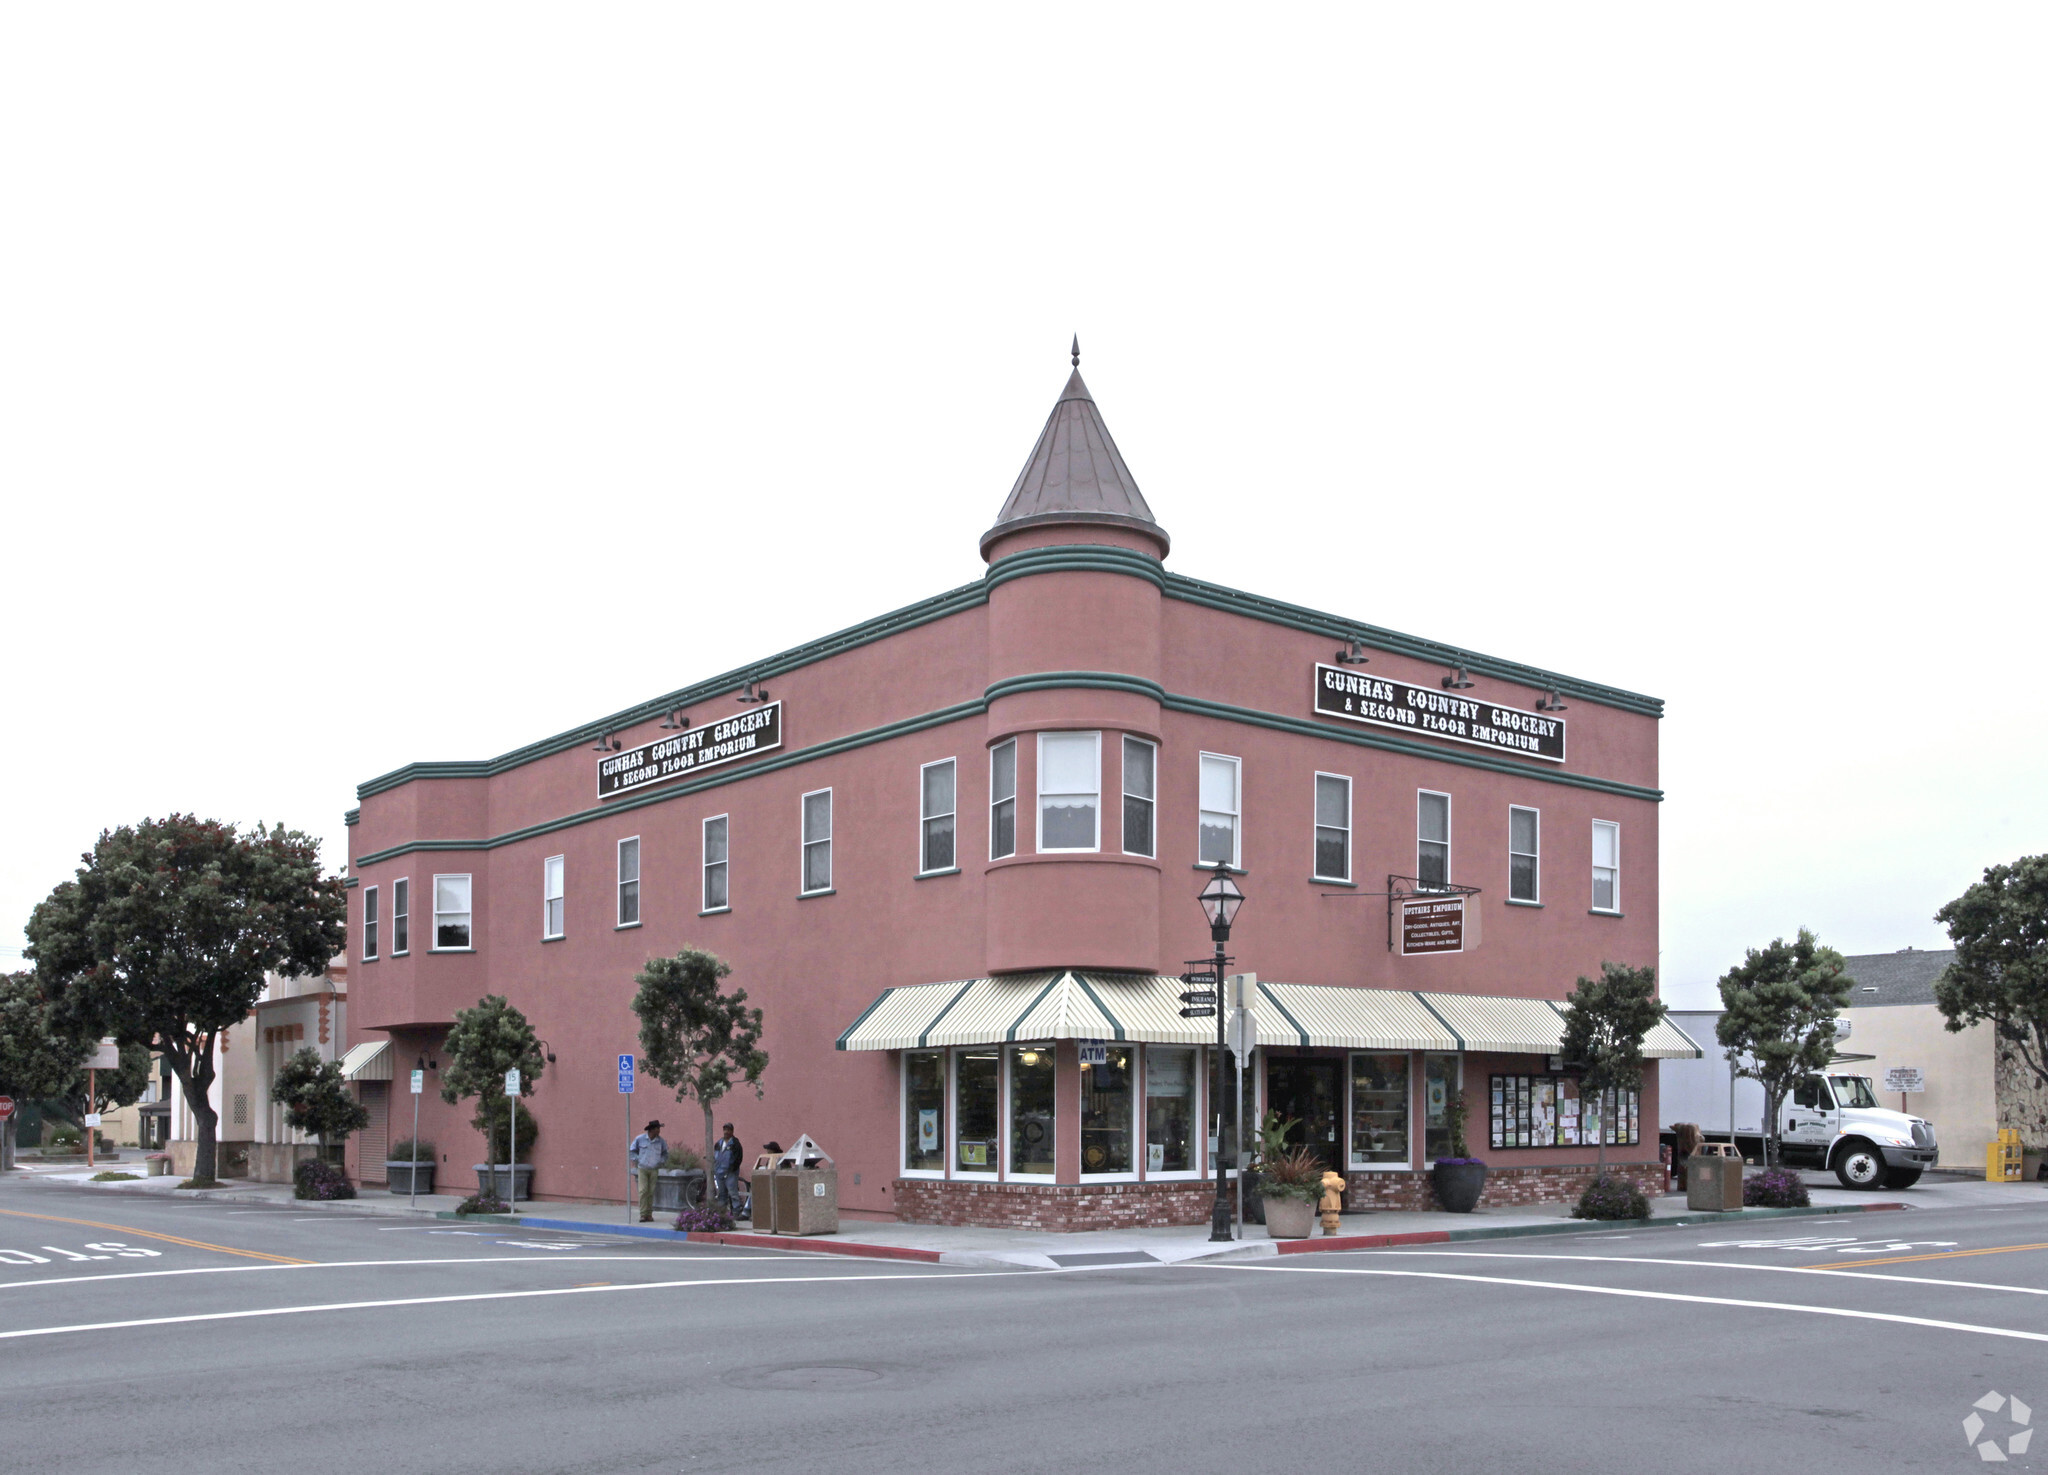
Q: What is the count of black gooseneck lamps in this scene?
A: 8